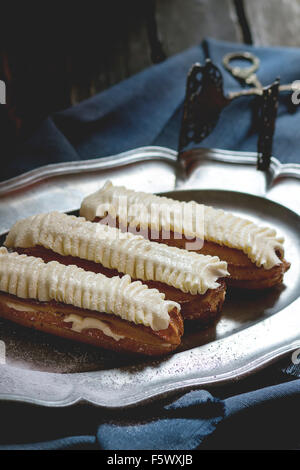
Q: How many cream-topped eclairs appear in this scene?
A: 3